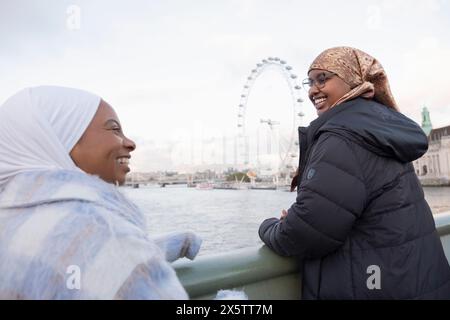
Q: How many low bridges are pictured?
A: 1